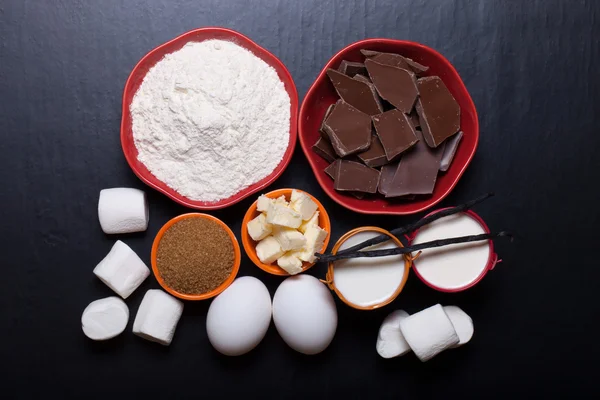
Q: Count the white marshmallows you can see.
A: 7